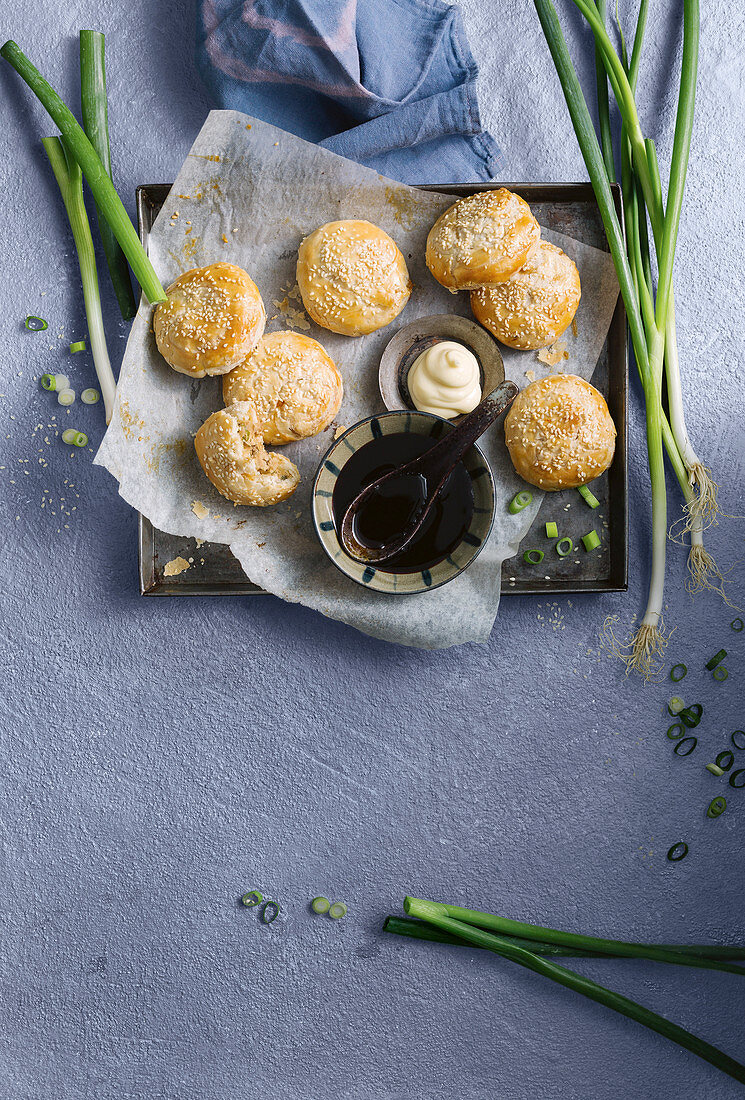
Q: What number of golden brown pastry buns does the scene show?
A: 7